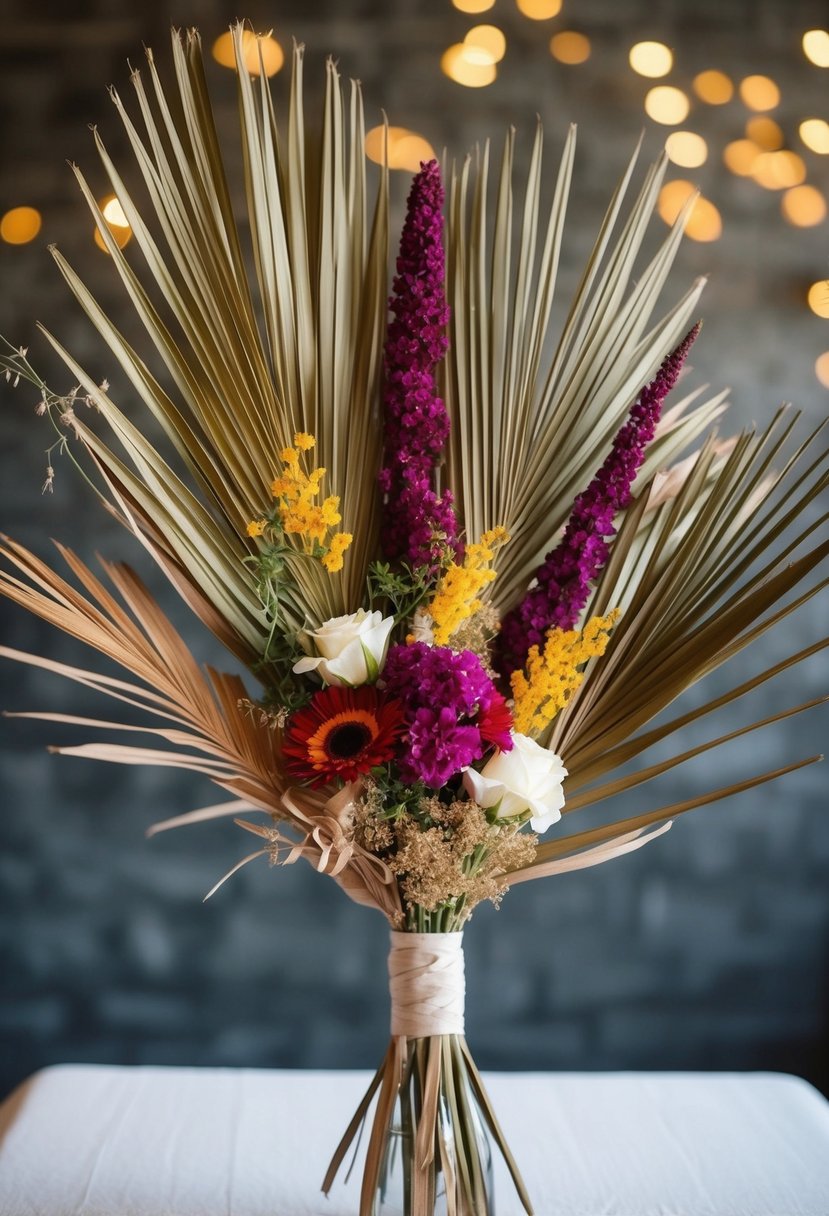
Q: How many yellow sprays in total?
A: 3